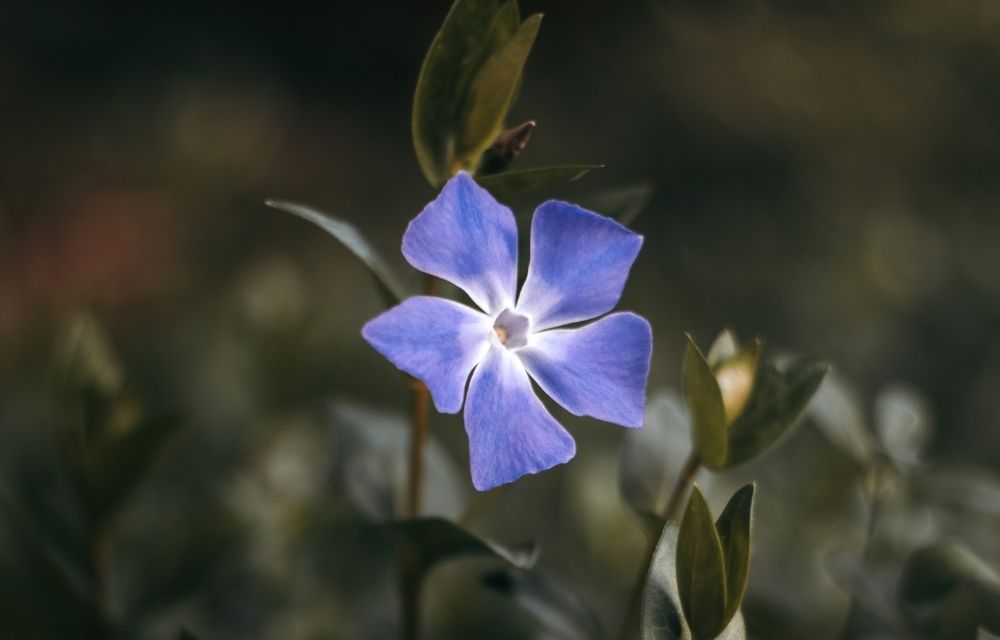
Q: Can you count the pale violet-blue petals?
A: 5